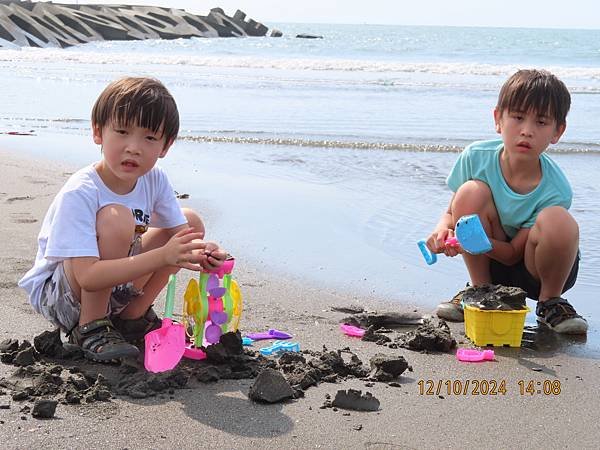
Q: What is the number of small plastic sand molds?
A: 2